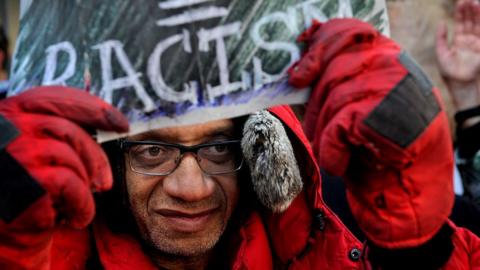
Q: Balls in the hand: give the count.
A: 0